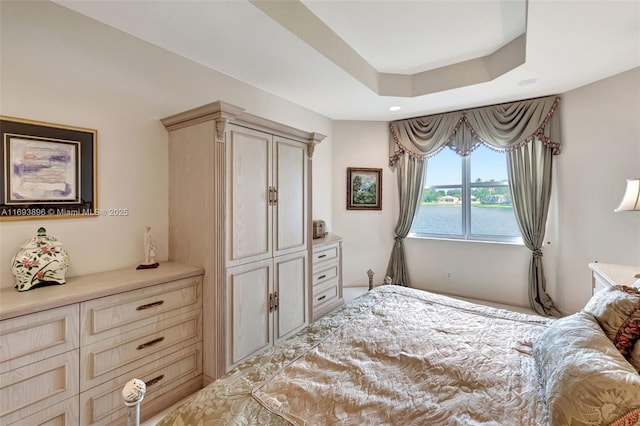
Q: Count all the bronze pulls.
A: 10